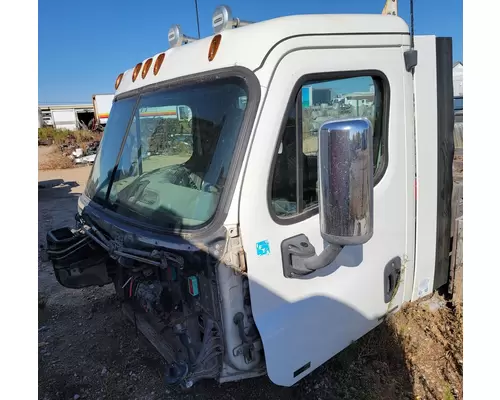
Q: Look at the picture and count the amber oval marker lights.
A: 5